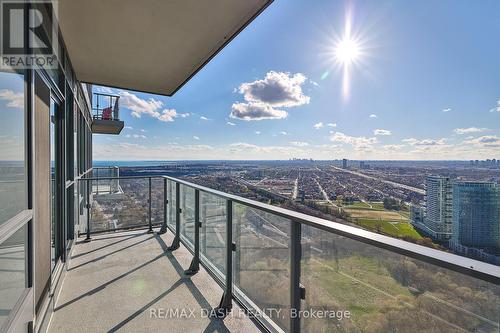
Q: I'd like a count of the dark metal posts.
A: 7